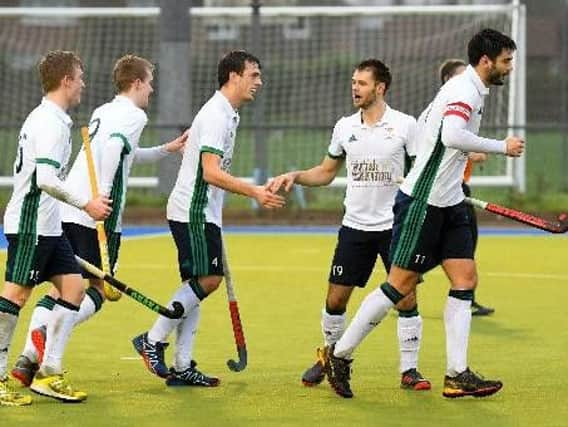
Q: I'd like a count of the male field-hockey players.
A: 5